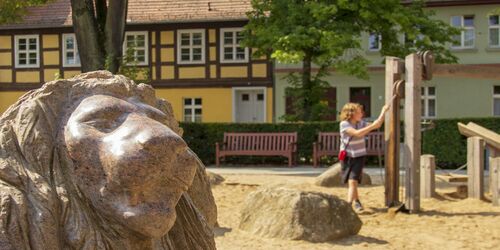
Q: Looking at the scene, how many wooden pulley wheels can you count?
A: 2